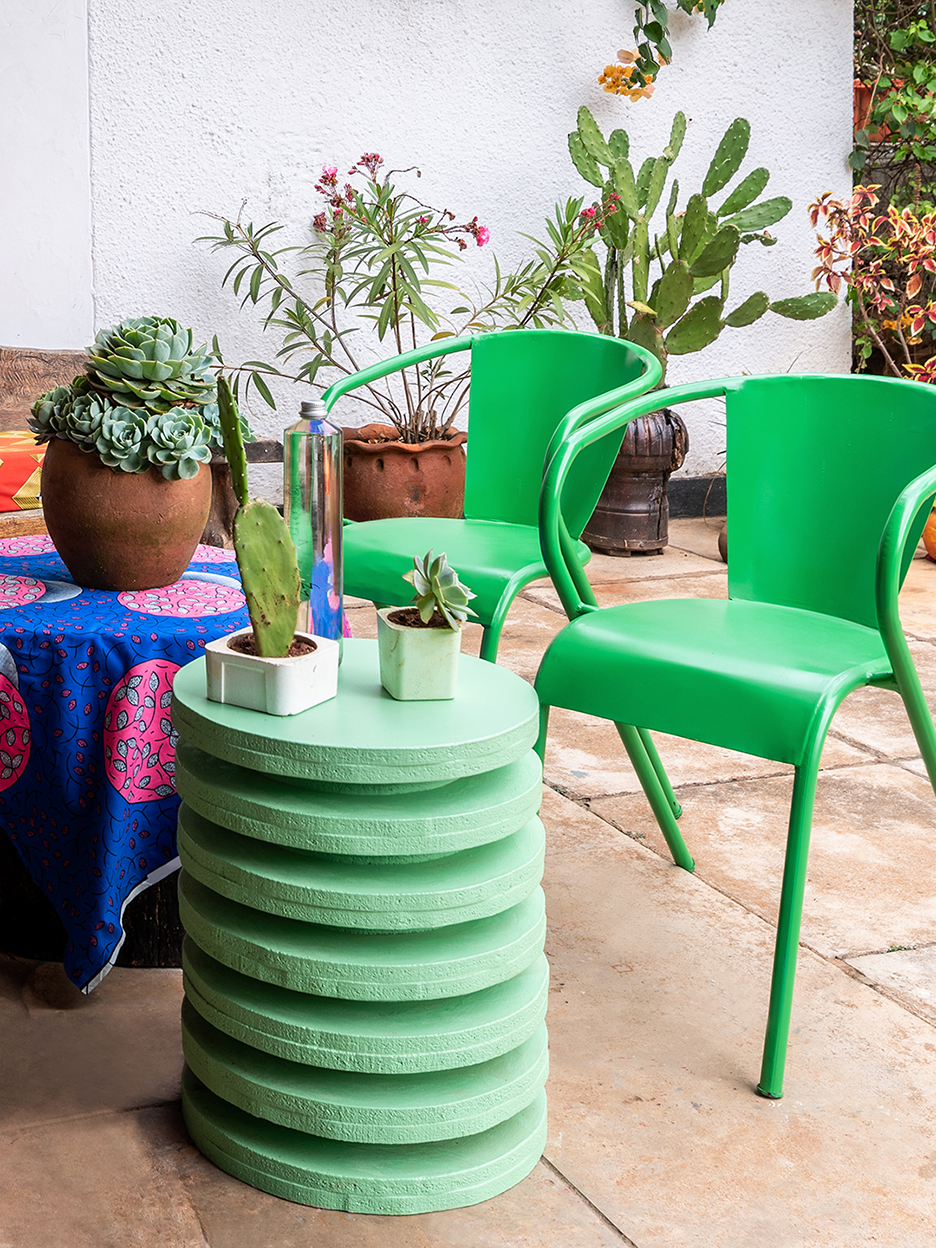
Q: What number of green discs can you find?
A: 7